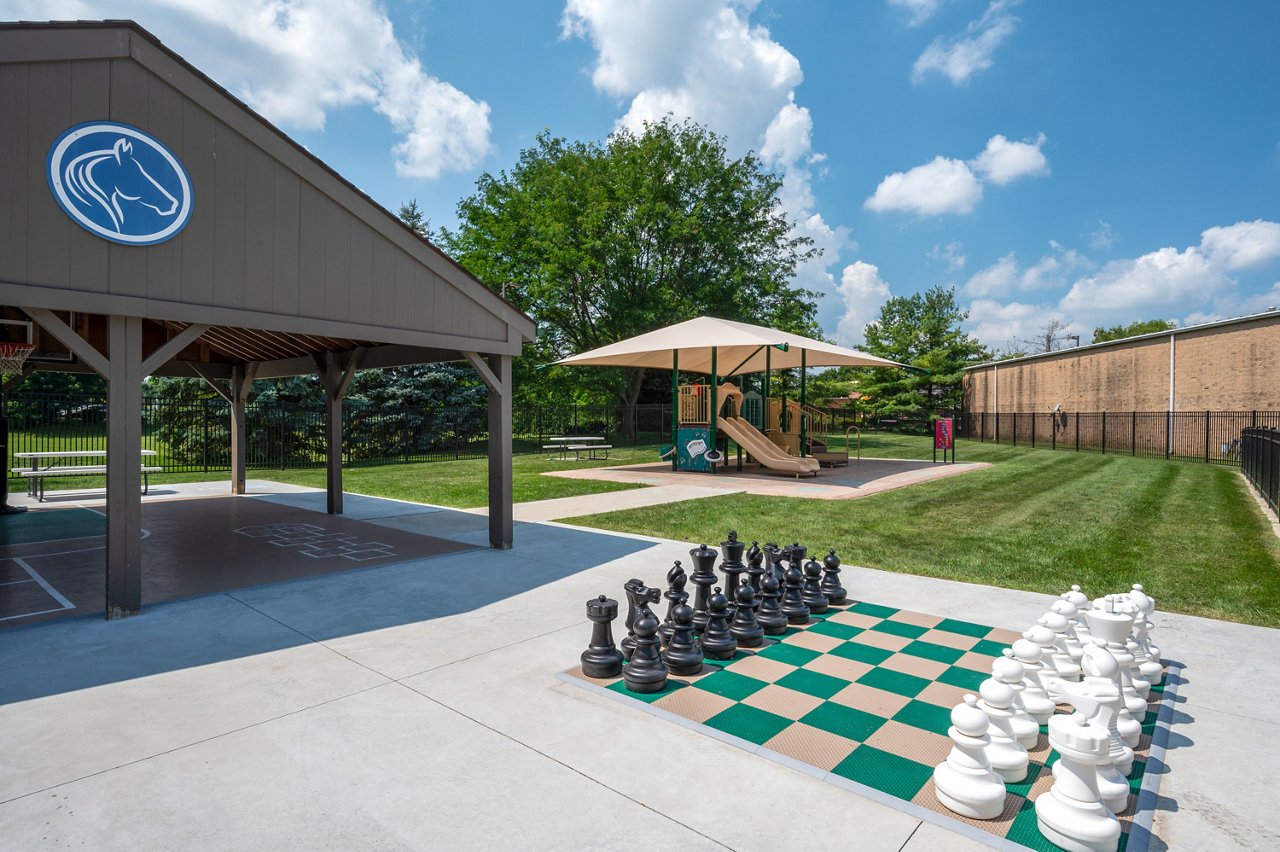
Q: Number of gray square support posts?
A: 4